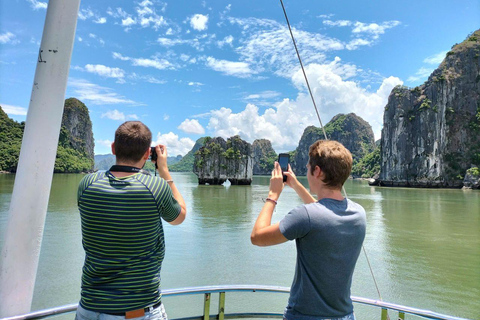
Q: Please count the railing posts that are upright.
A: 4